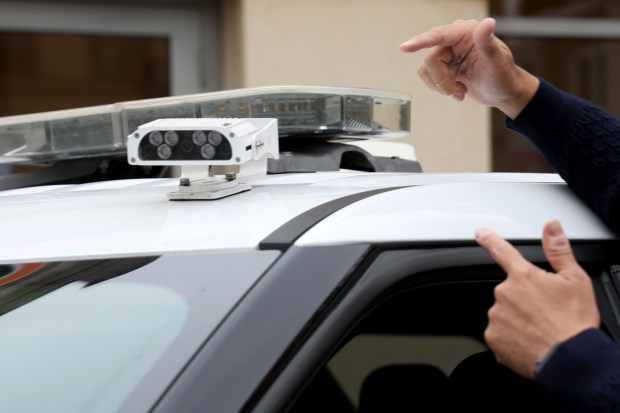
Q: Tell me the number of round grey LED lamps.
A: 6